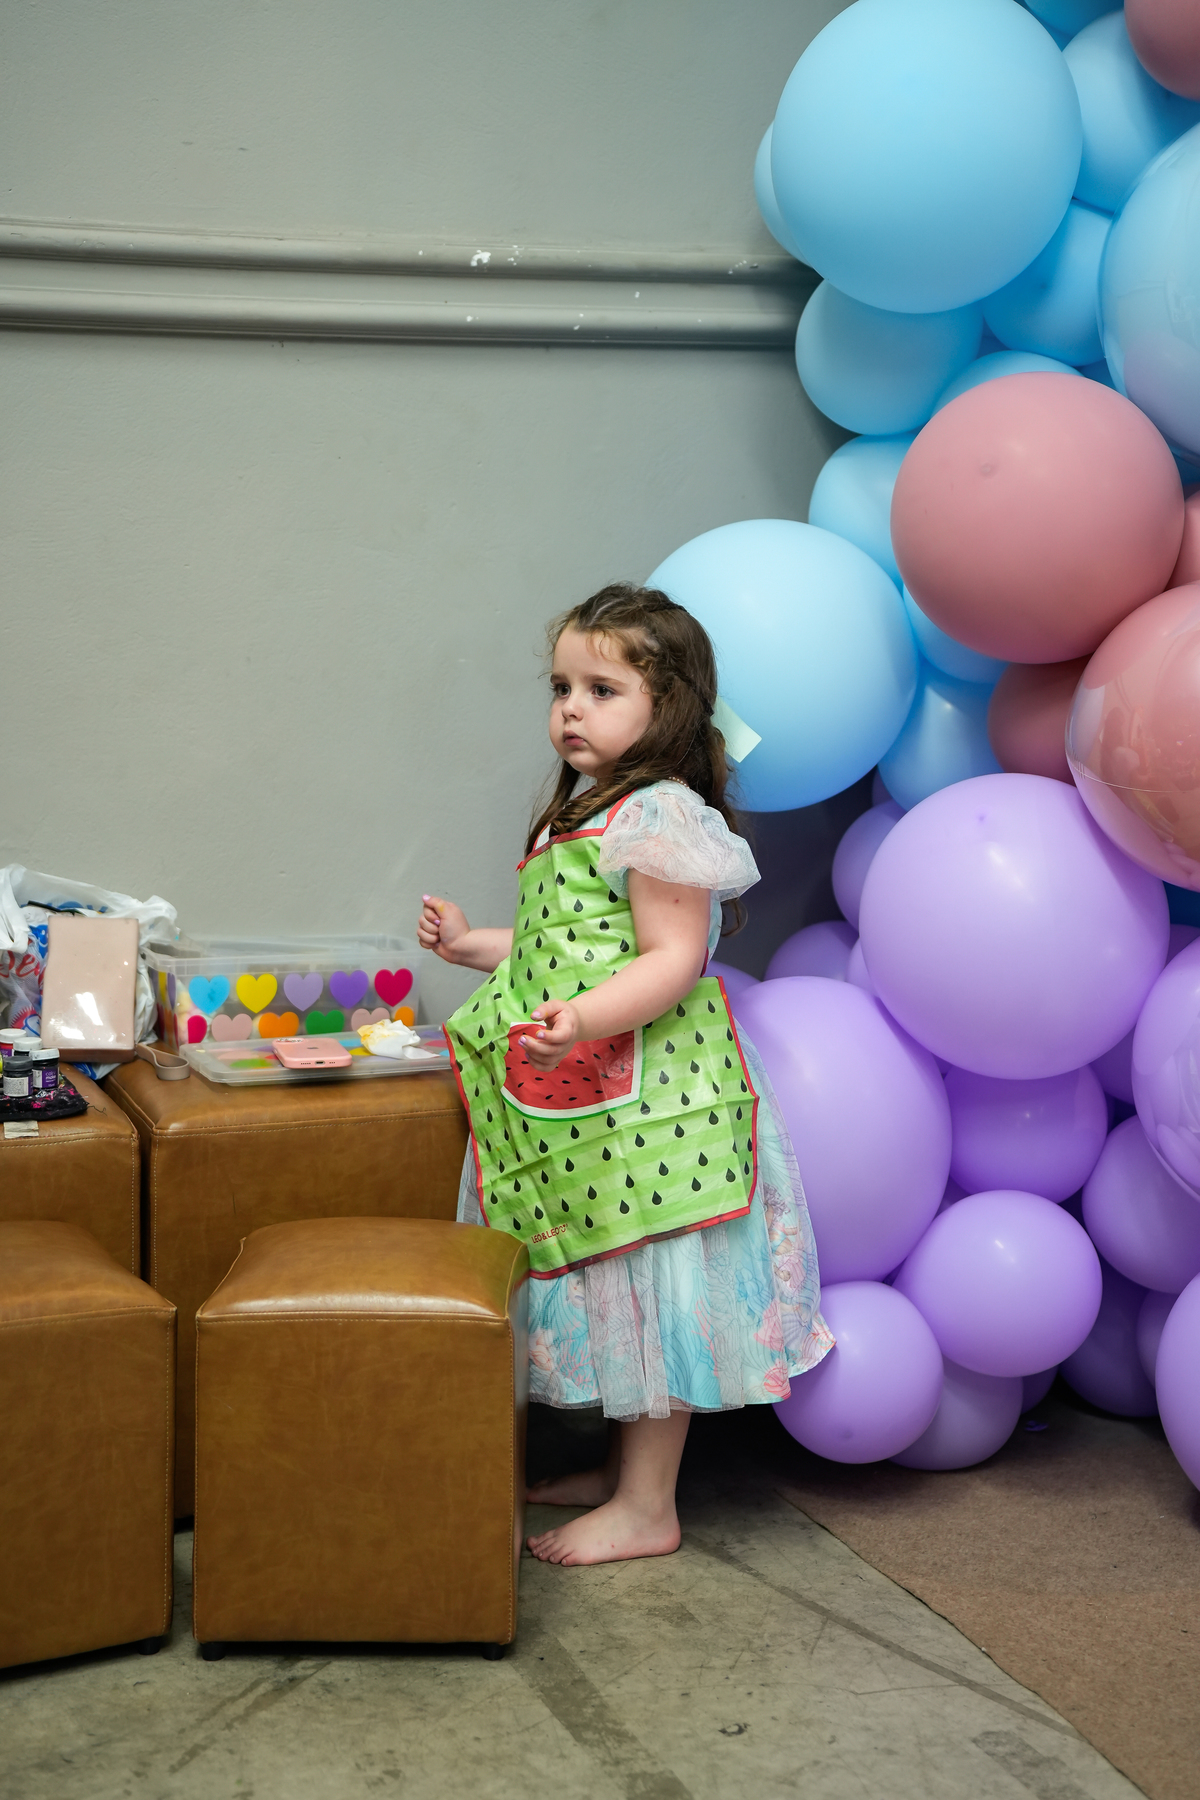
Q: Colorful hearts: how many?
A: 11